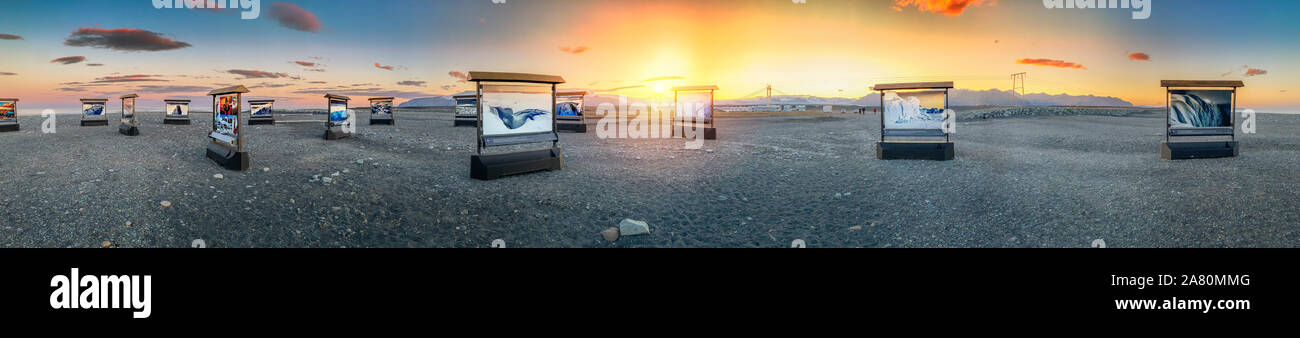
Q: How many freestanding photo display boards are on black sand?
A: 14